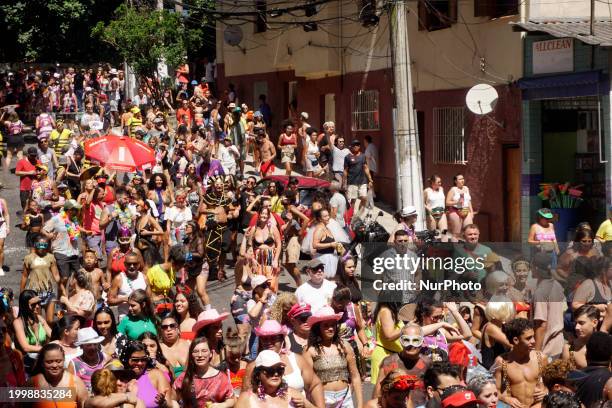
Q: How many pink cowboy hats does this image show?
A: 3